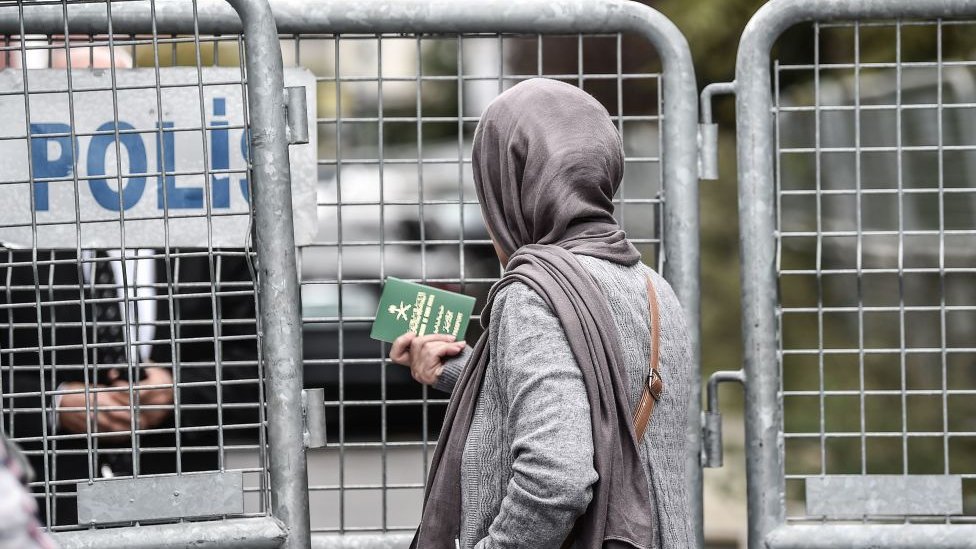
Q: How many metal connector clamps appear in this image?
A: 4